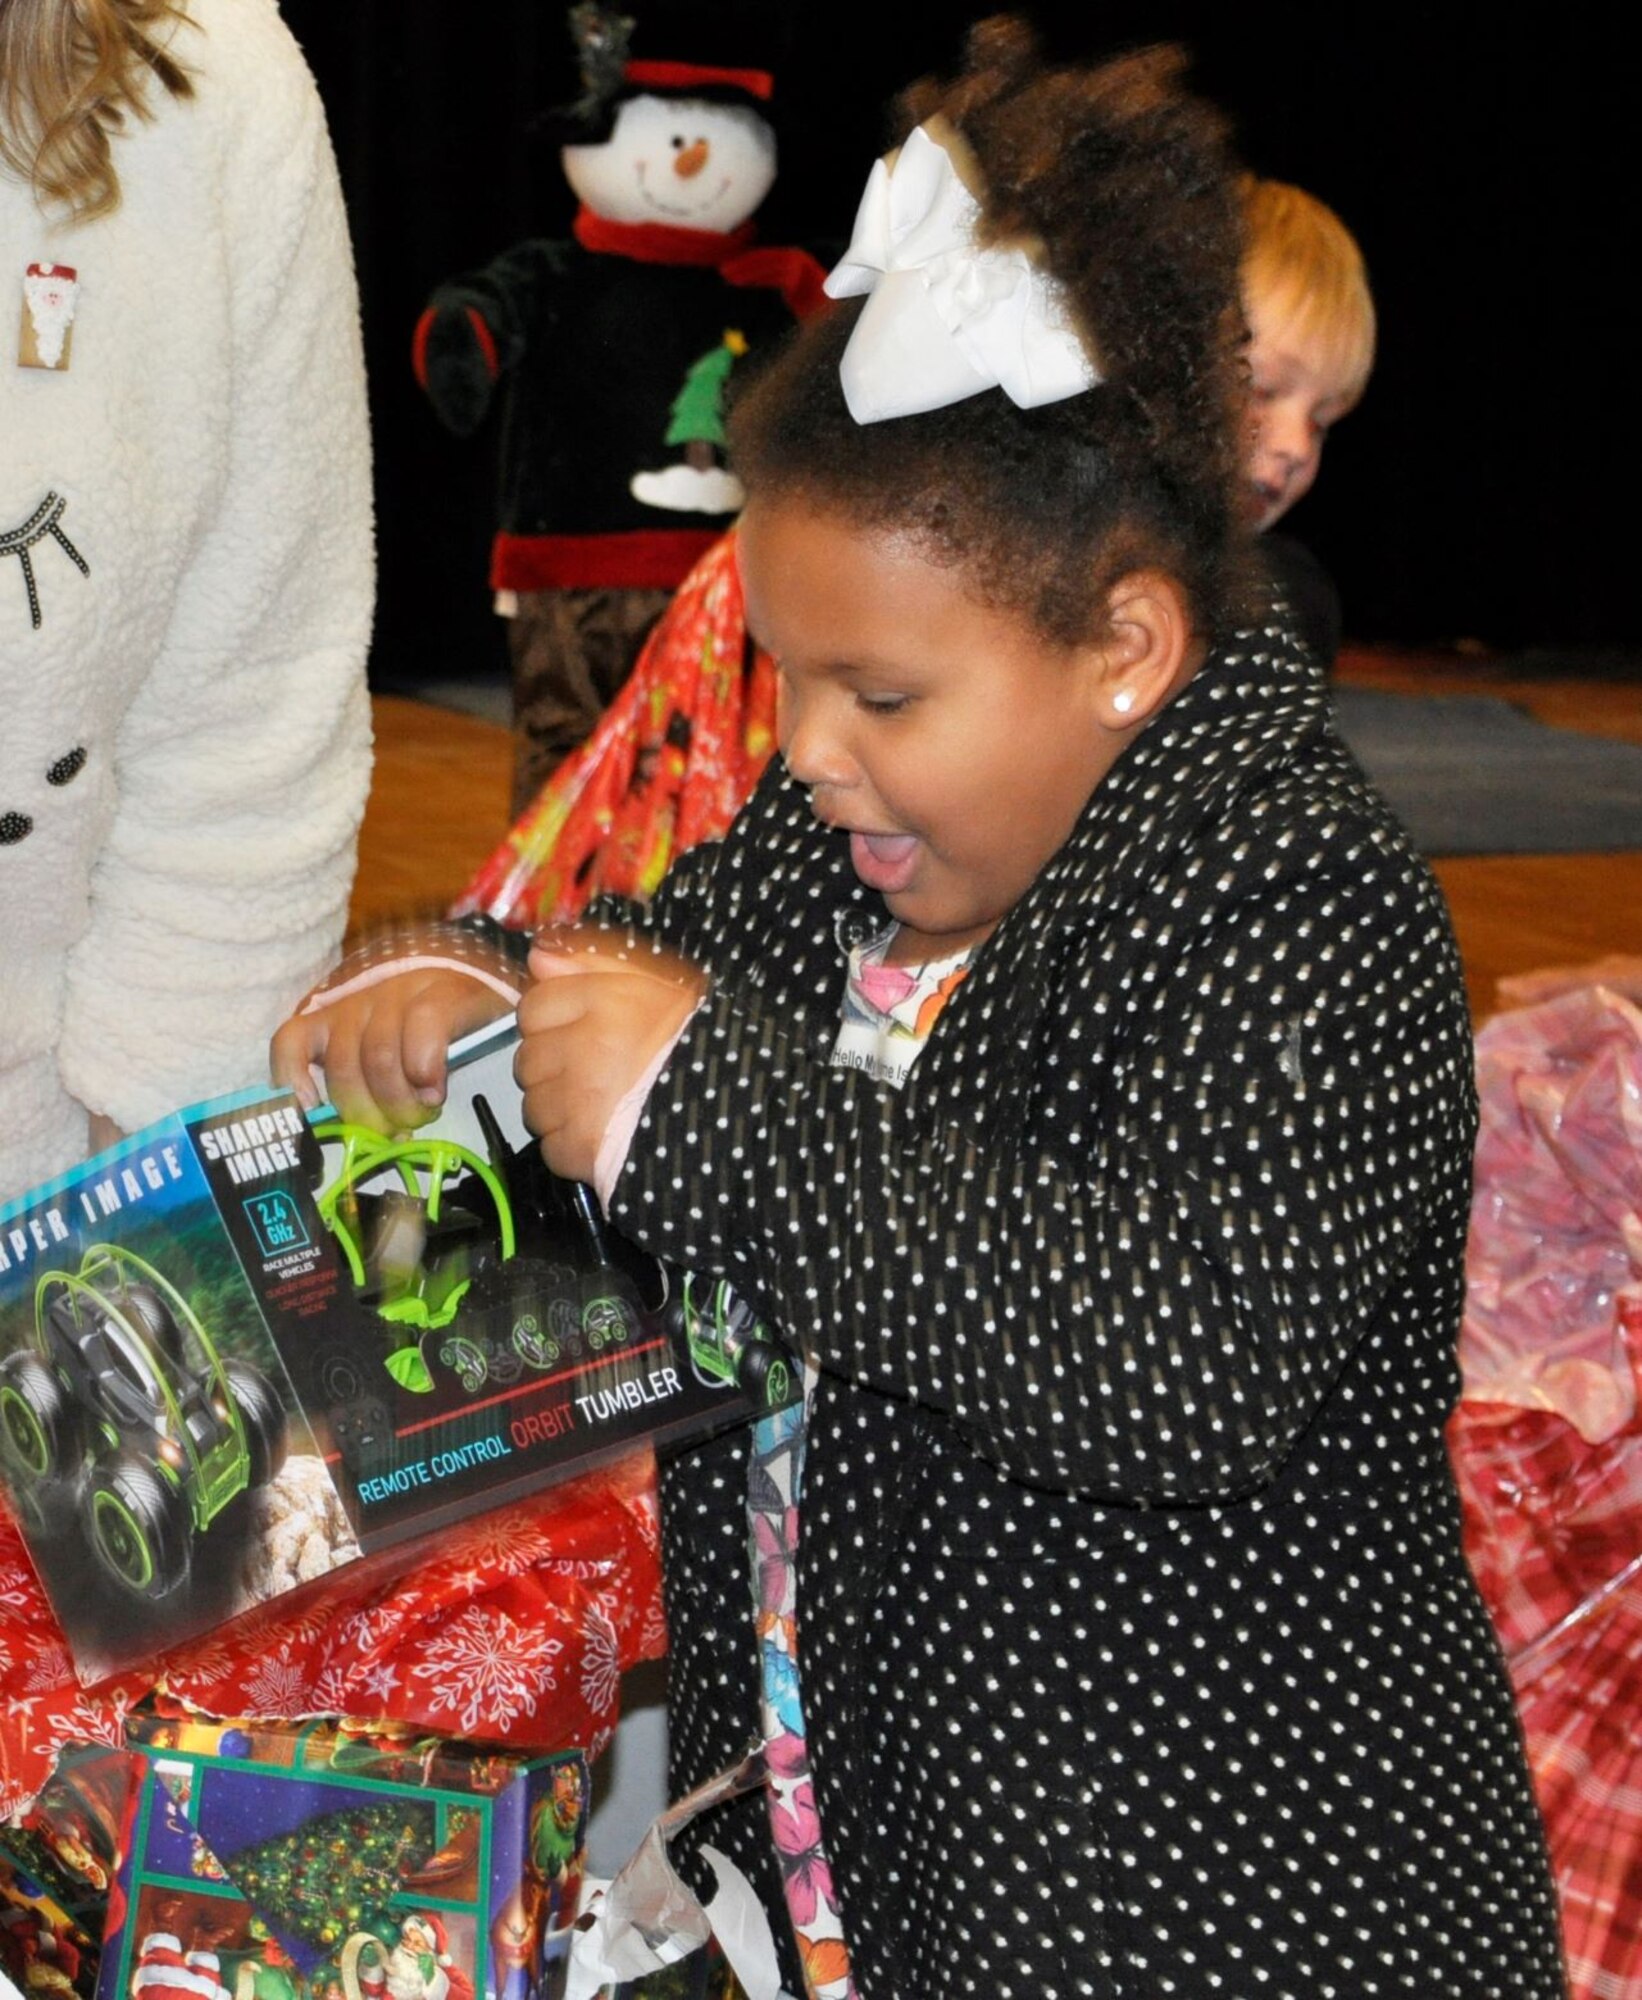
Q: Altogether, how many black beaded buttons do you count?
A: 2